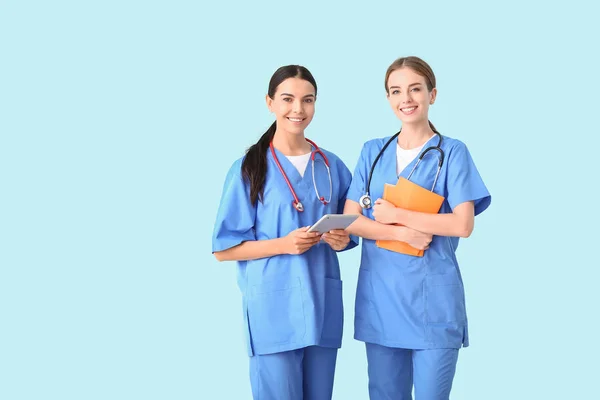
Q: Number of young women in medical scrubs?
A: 2